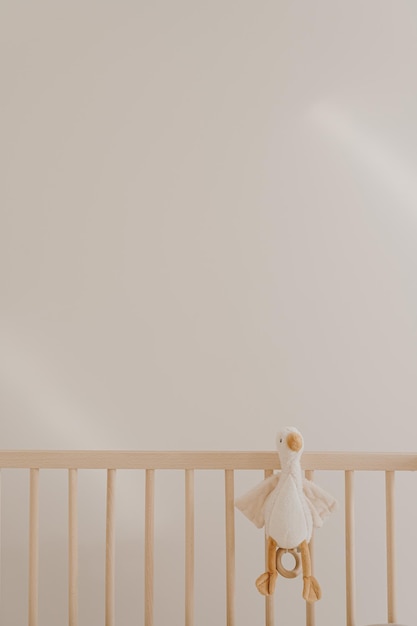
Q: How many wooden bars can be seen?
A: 10